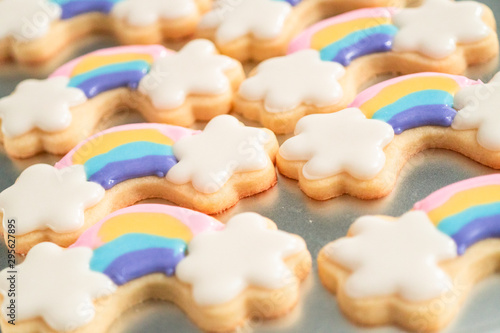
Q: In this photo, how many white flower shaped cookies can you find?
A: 14